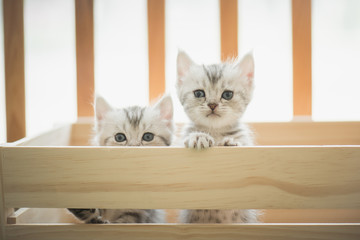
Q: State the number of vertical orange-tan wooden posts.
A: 5